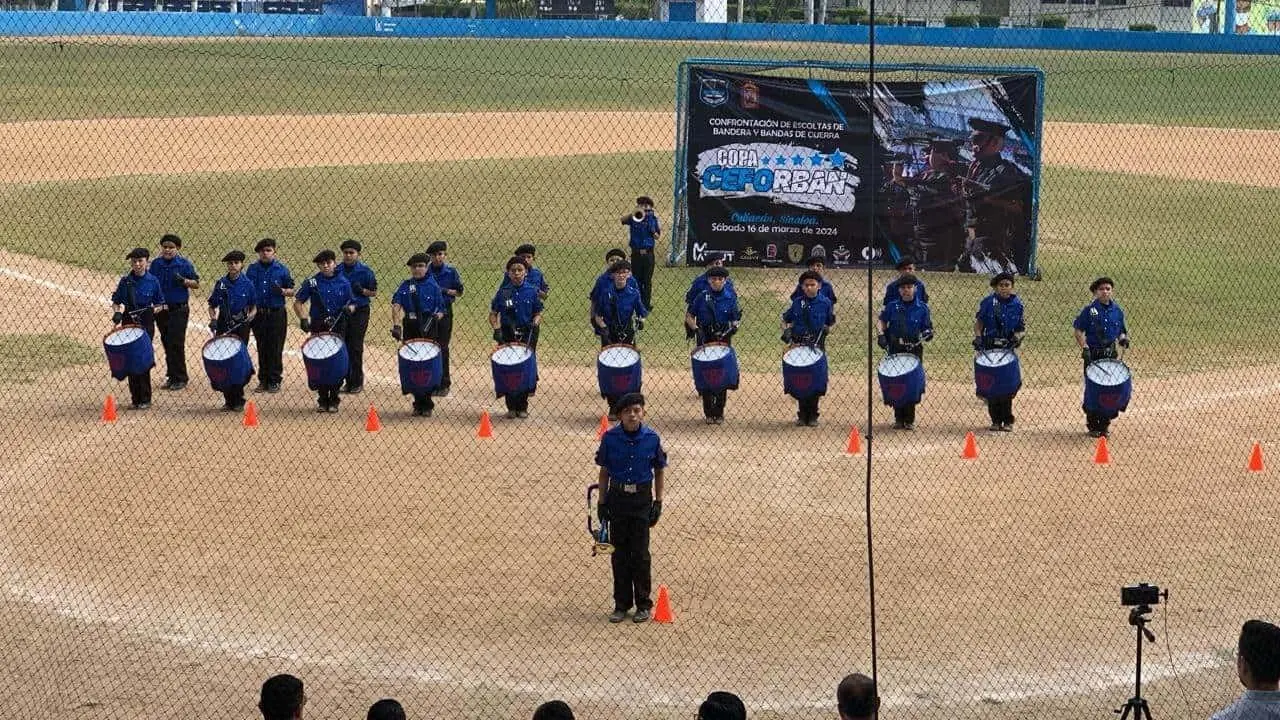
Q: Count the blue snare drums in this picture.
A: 11